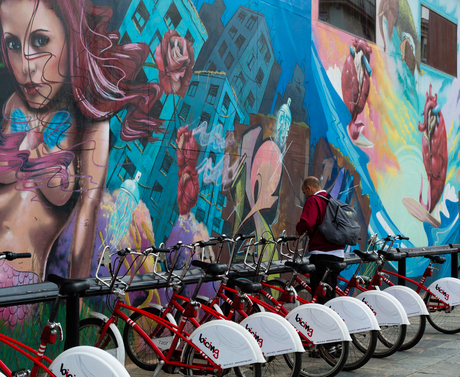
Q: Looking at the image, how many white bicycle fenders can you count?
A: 8